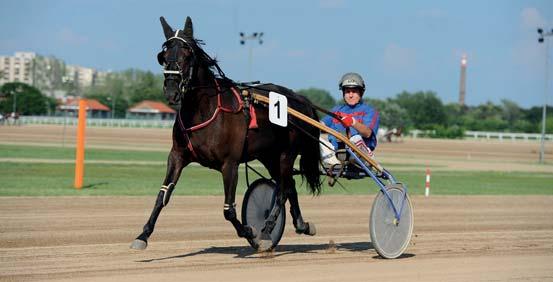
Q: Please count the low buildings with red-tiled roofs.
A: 2